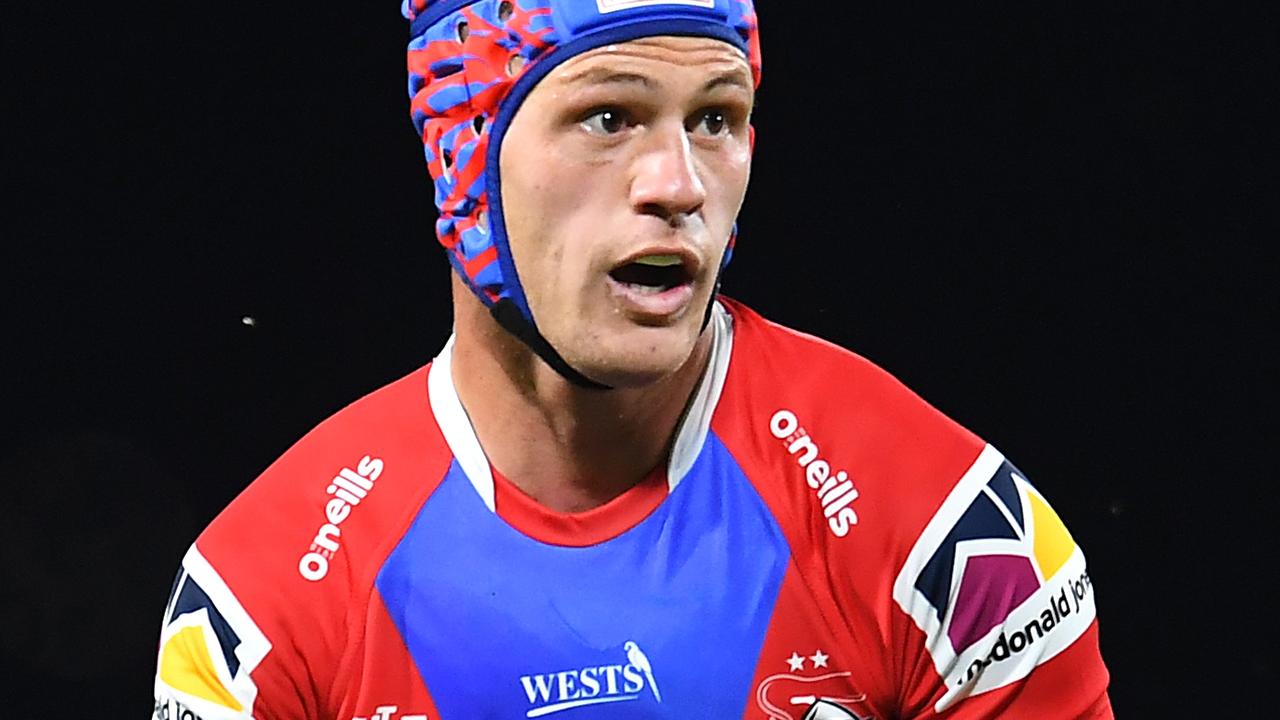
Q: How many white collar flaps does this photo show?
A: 2